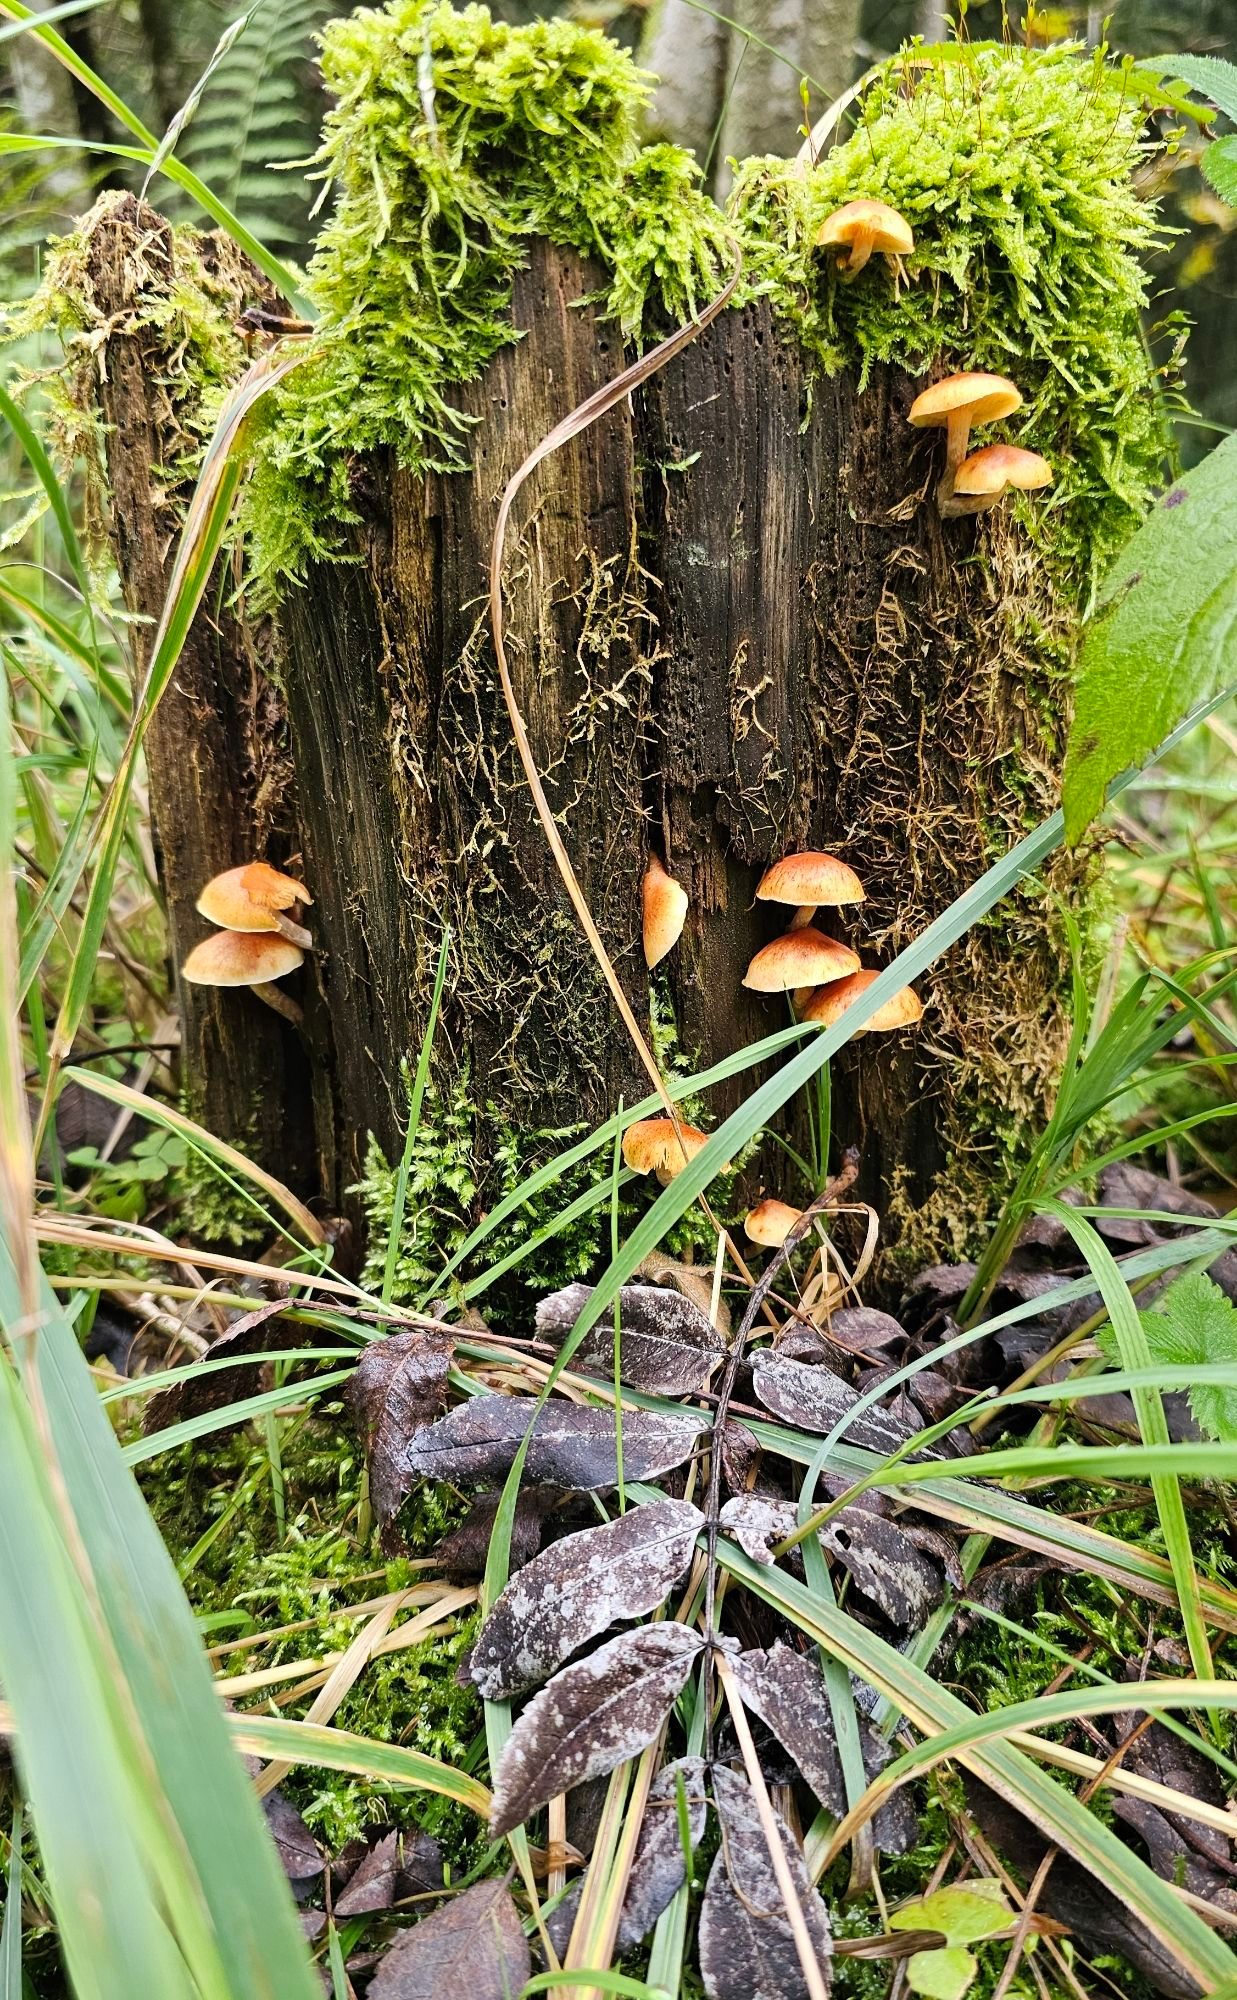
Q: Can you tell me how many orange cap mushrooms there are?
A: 11